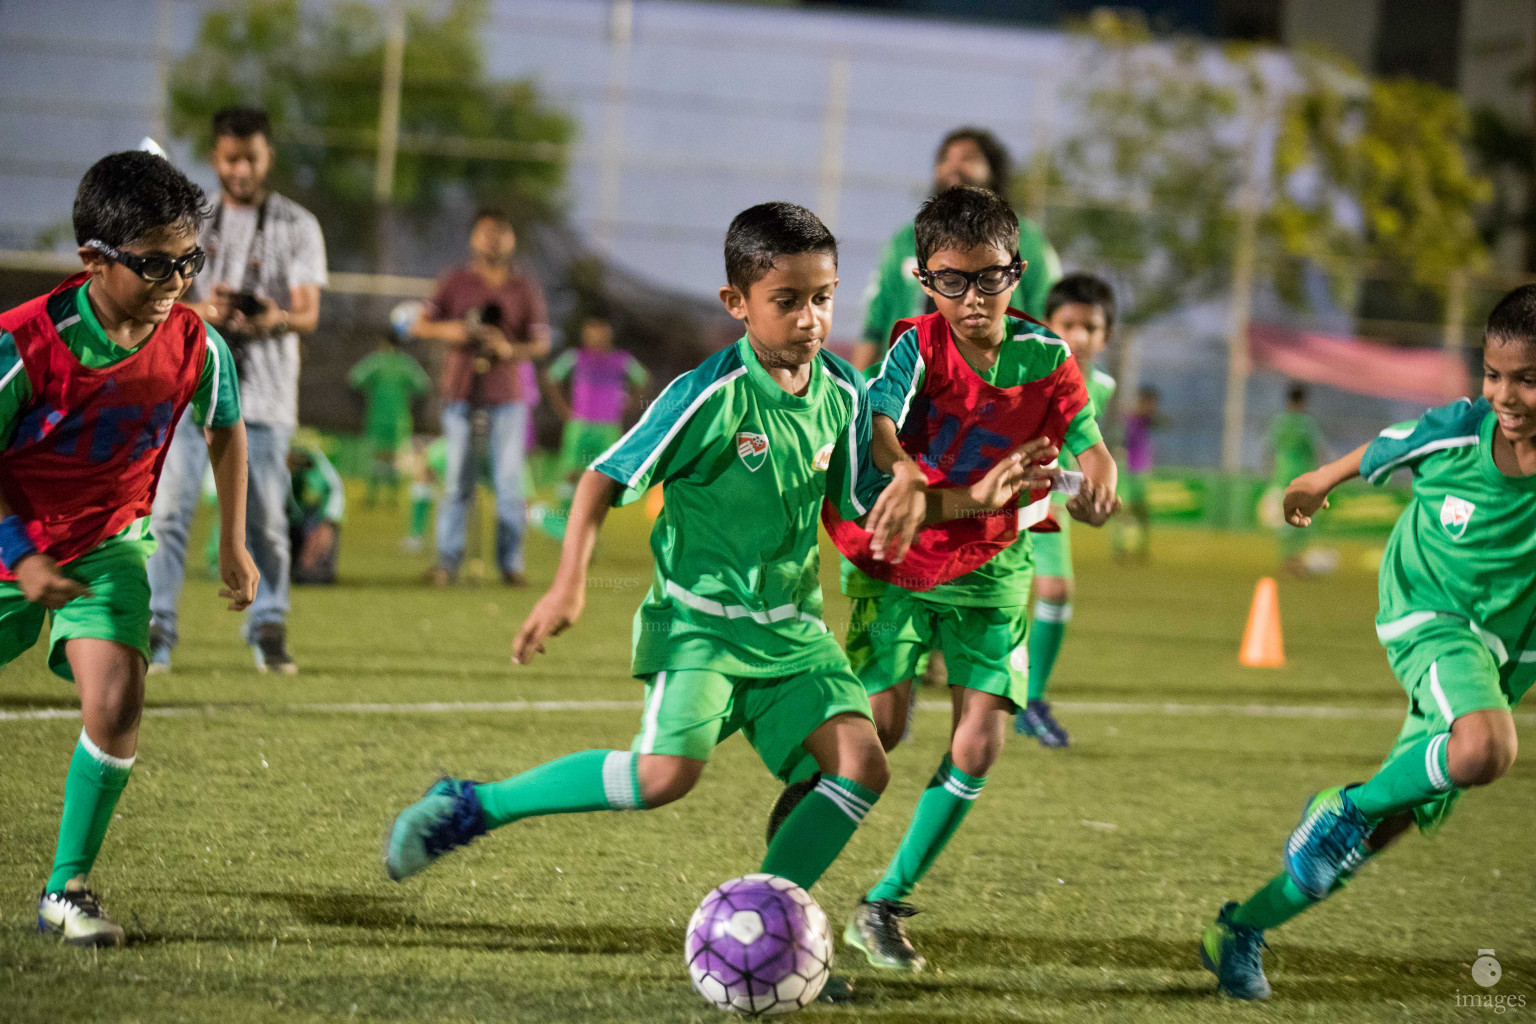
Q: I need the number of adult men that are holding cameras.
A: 2